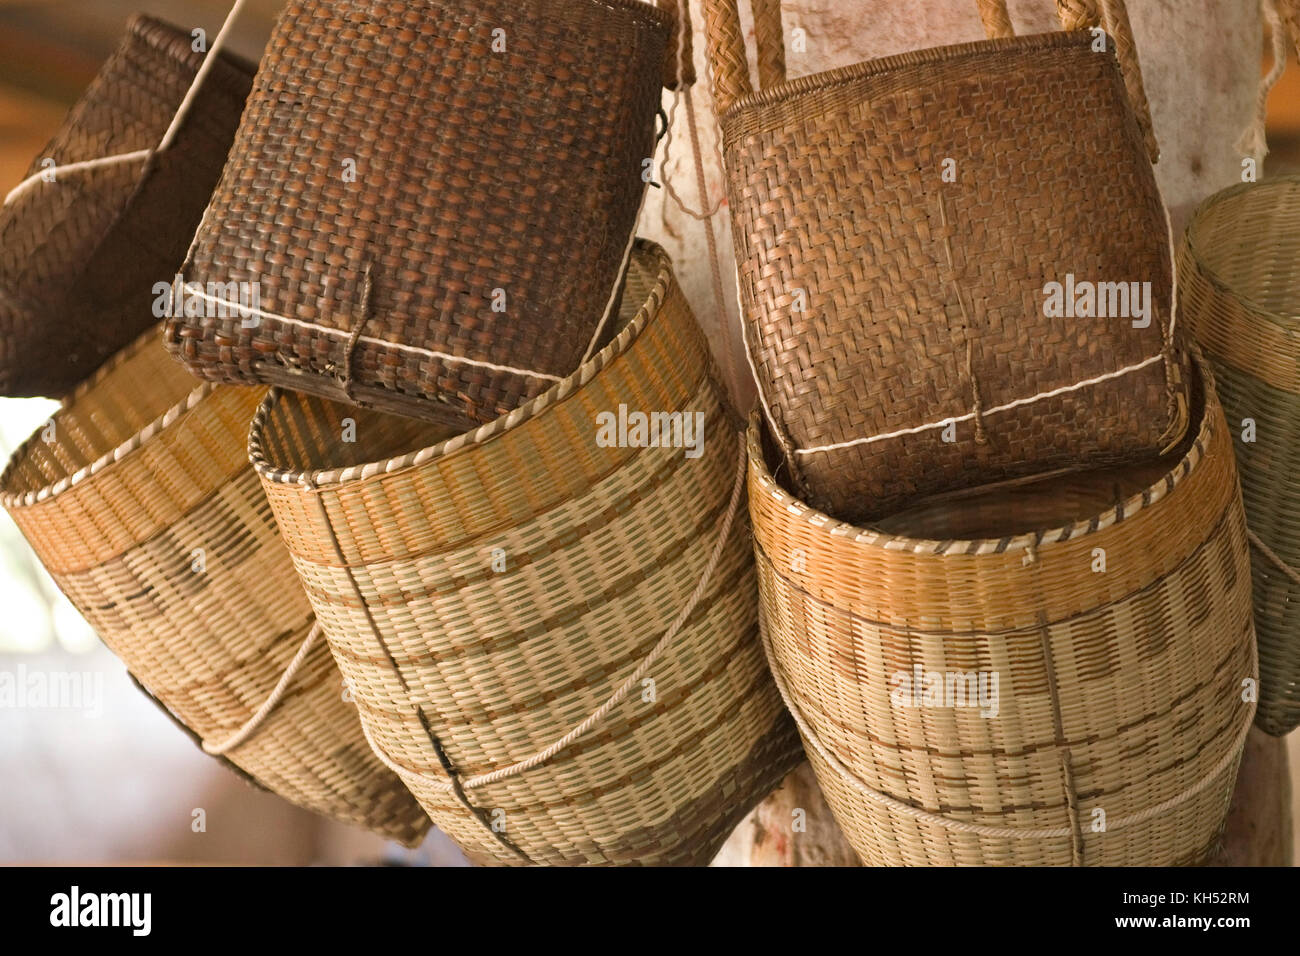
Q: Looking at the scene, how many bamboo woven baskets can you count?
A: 7